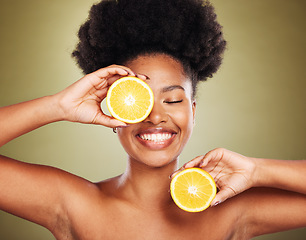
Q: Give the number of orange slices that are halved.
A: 2